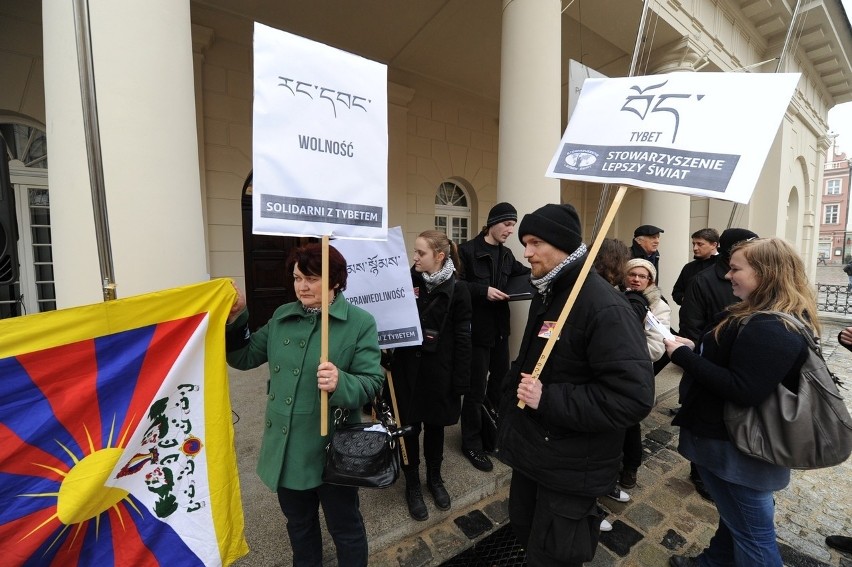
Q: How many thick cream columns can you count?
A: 3